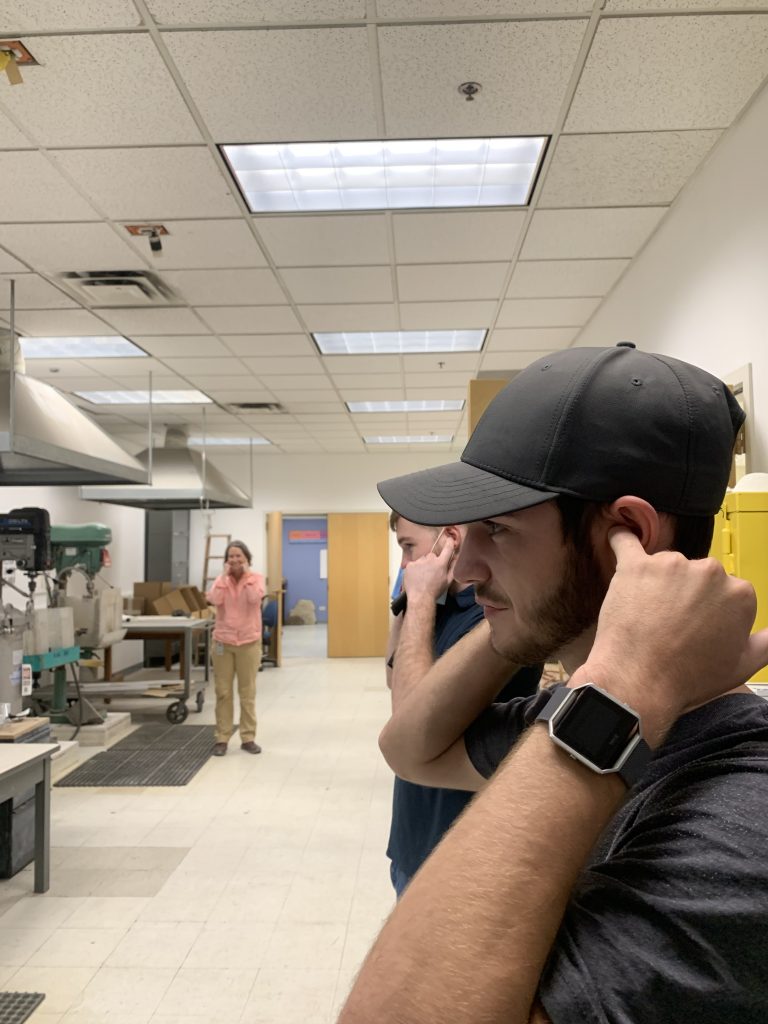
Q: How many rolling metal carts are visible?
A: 1